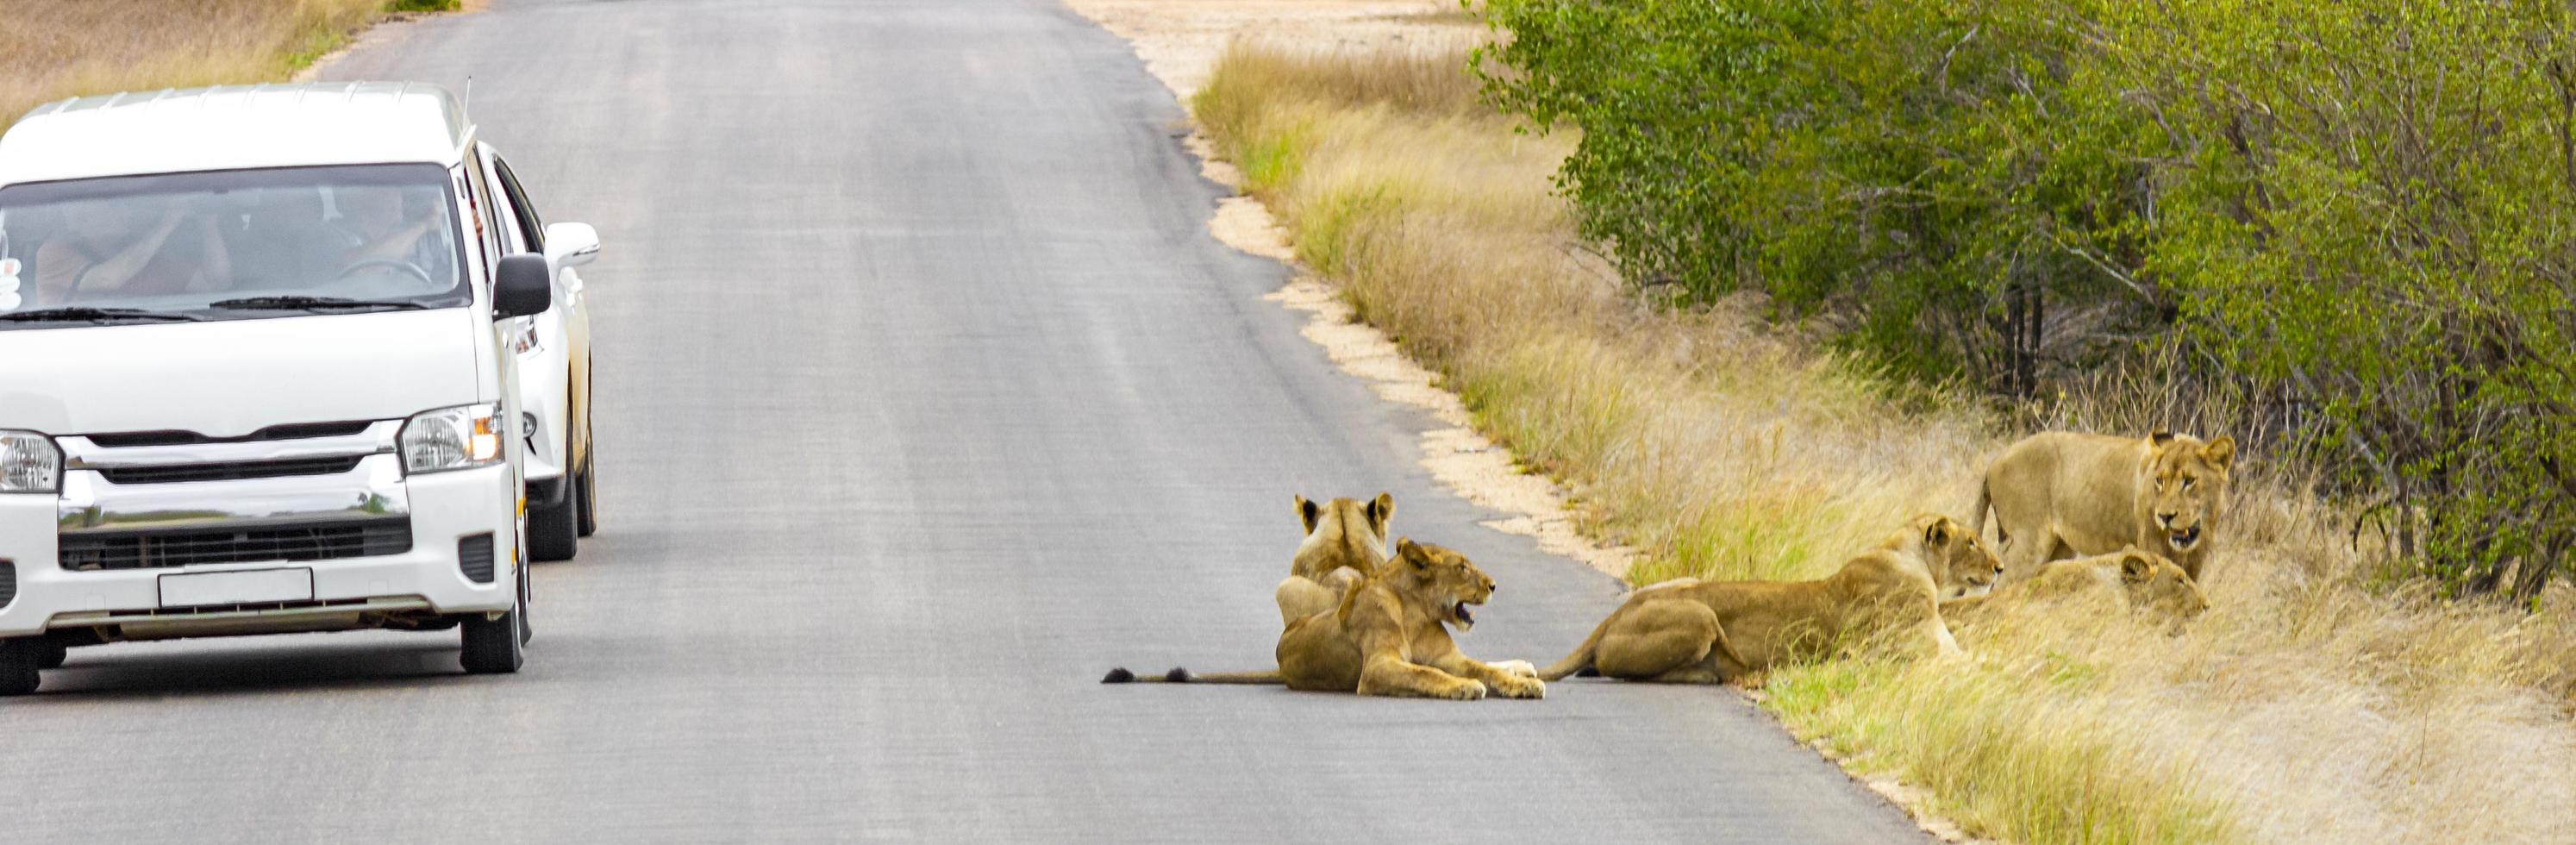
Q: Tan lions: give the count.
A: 5